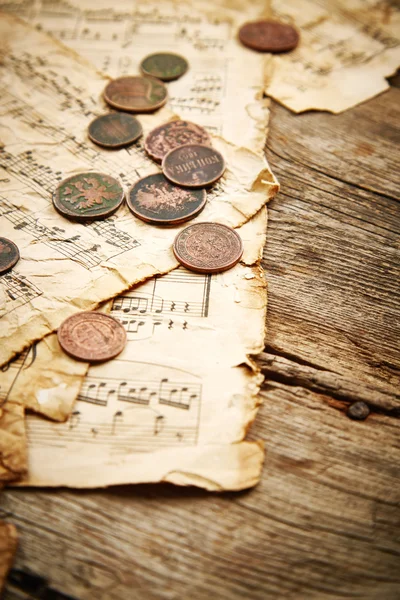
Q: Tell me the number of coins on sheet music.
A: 11